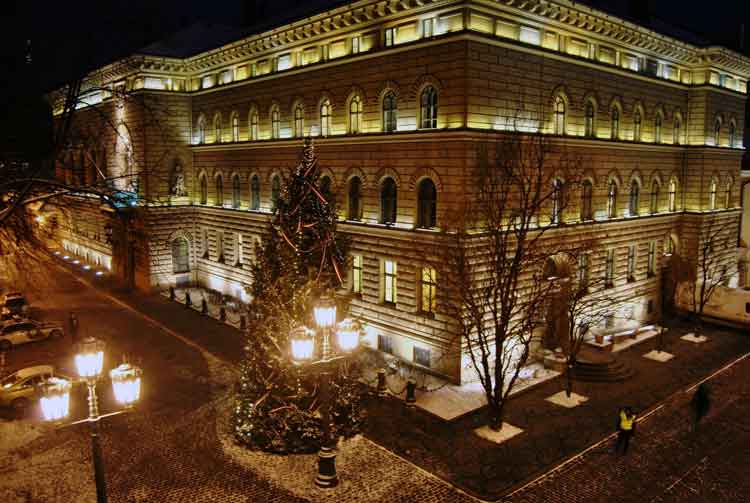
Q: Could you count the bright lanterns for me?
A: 6